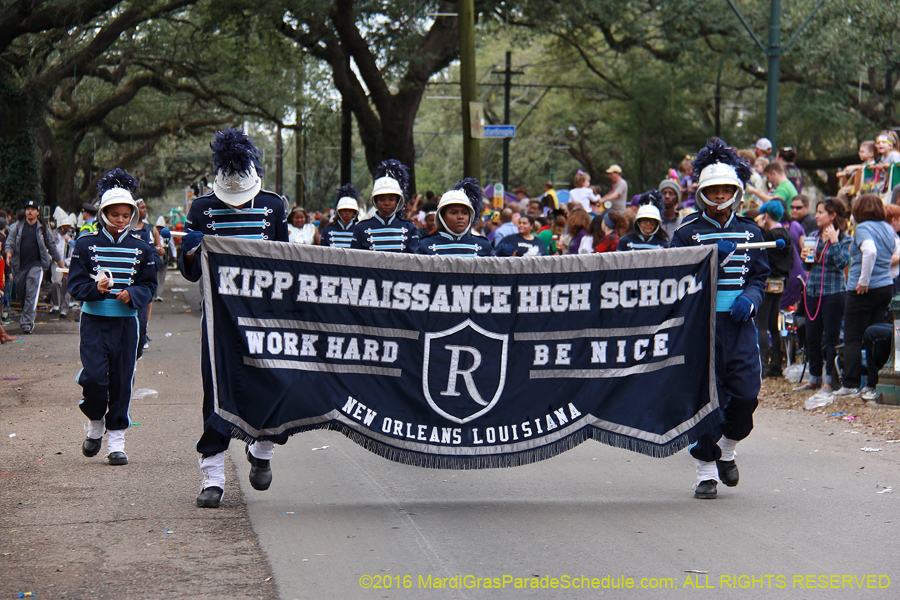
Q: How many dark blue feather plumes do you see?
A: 7